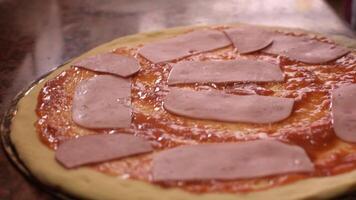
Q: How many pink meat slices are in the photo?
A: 10